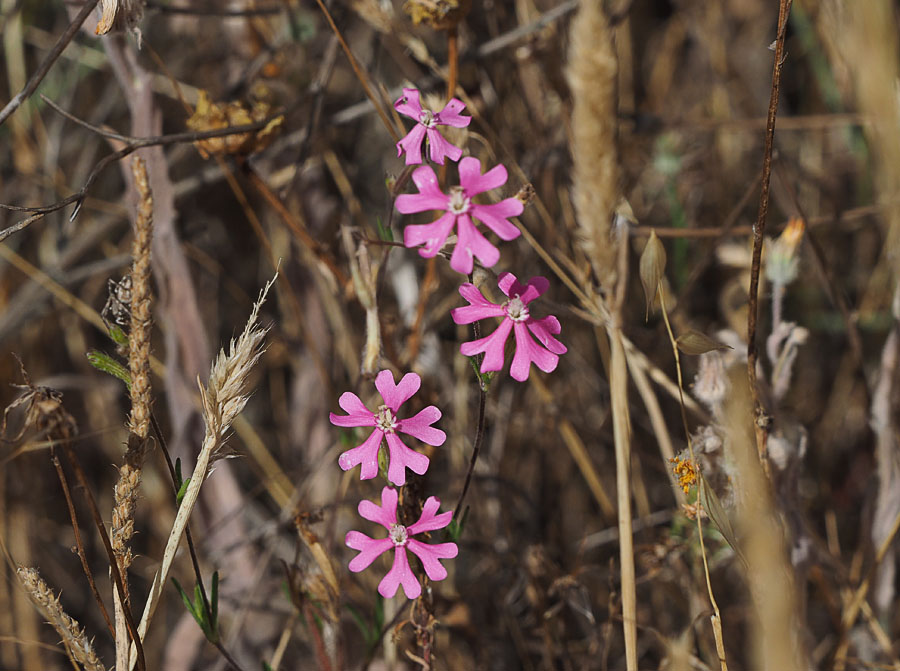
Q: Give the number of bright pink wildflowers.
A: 5